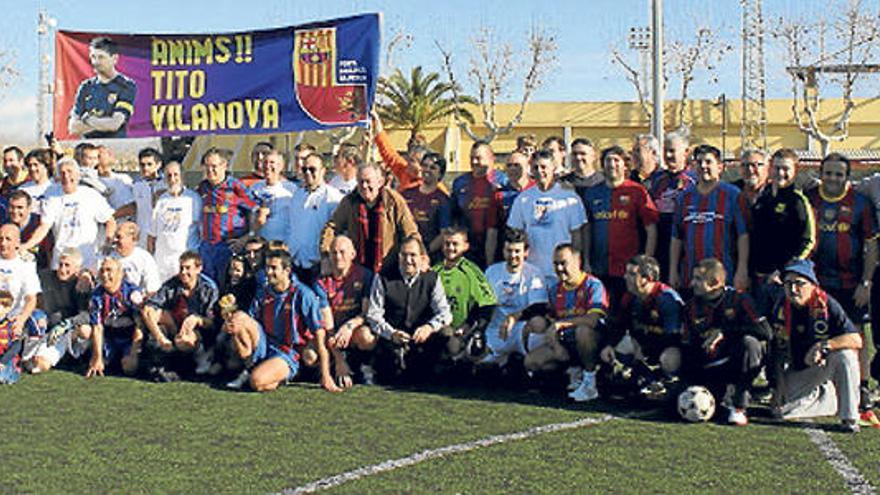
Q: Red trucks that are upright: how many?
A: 0